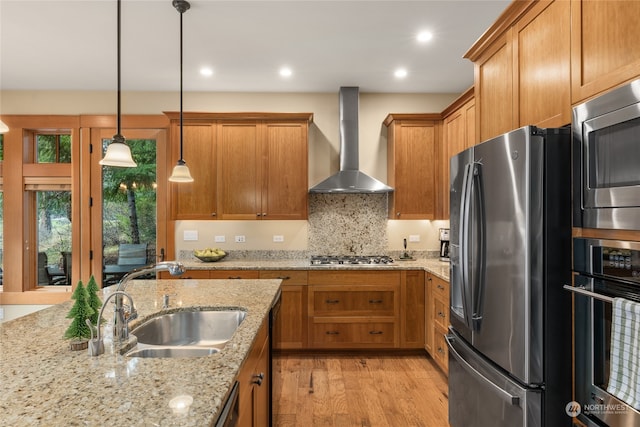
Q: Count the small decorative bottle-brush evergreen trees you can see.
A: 2